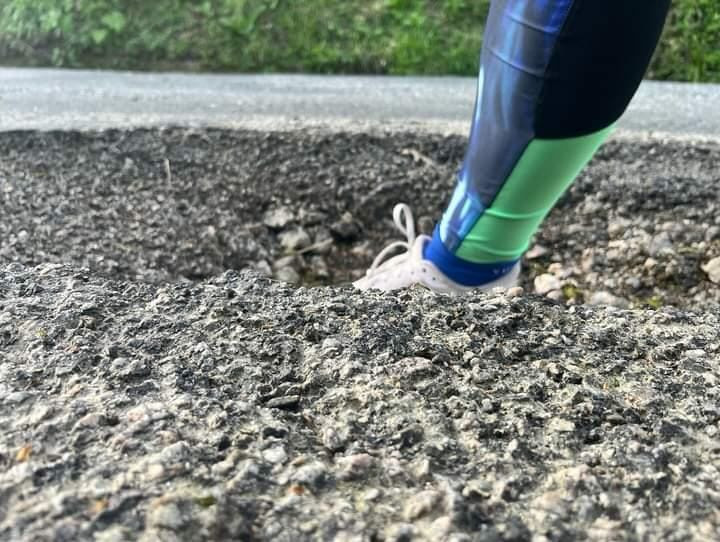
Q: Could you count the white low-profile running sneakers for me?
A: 1